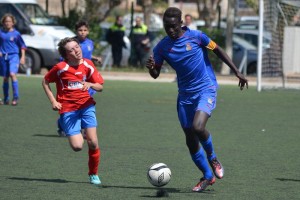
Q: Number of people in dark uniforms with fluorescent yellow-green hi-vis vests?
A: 2